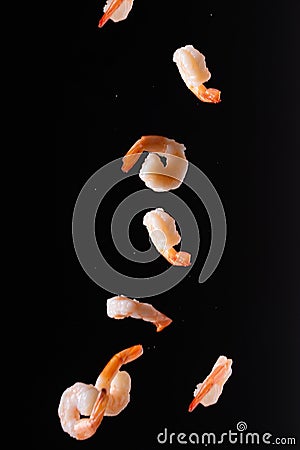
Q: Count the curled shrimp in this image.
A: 3